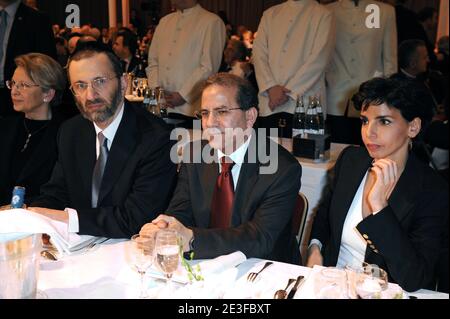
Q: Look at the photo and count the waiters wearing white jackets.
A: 3